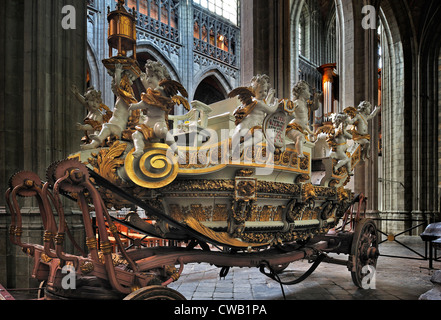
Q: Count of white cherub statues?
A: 7